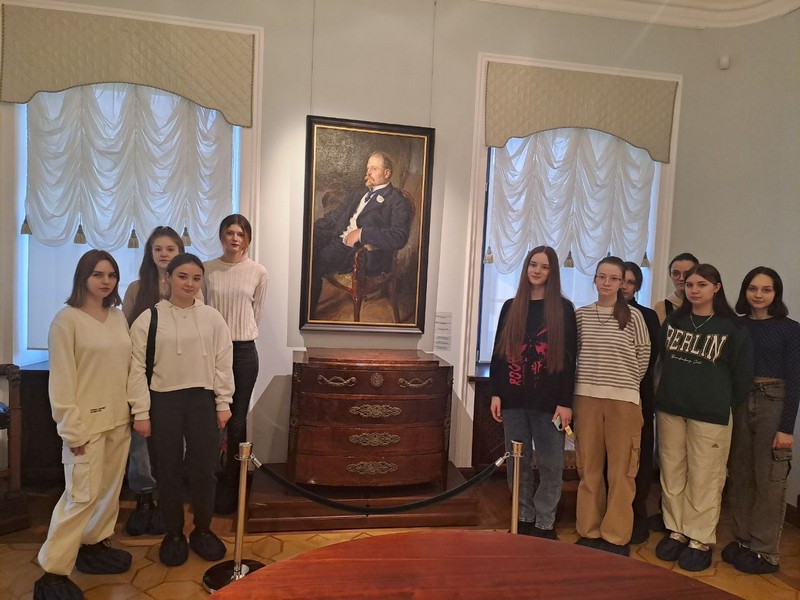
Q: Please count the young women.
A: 10